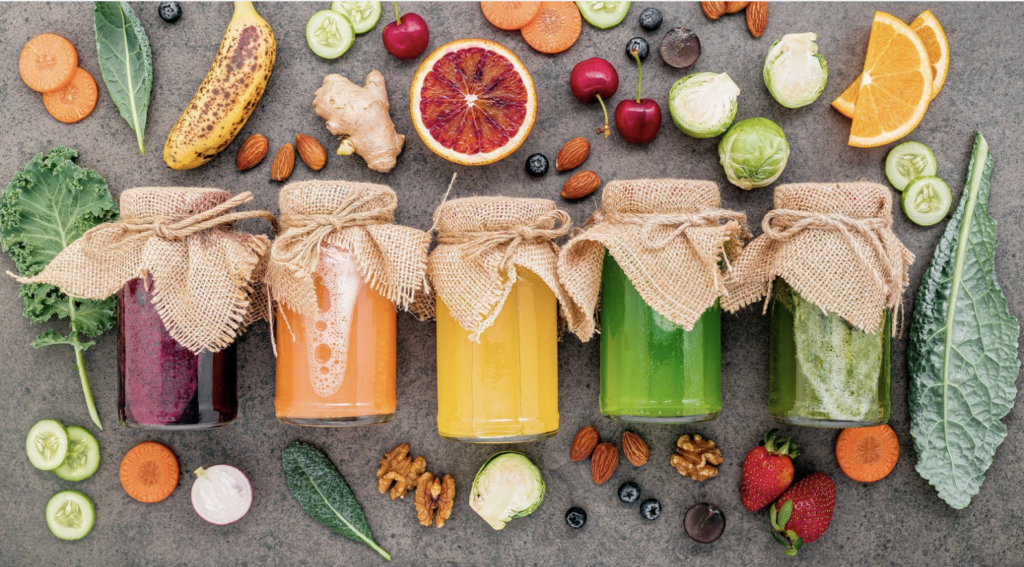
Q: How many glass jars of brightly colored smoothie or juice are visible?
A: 5